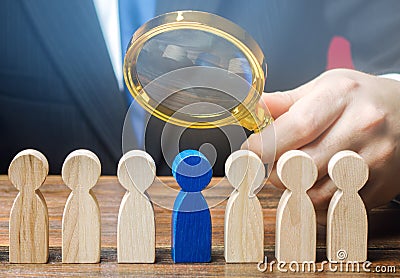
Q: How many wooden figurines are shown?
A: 7